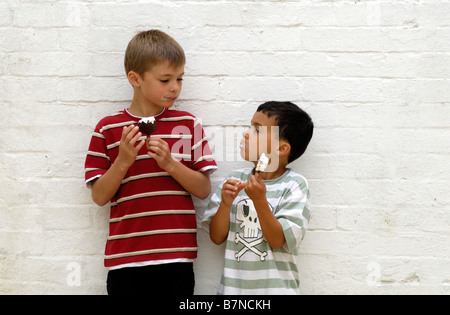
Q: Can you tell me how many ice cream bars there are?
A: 2